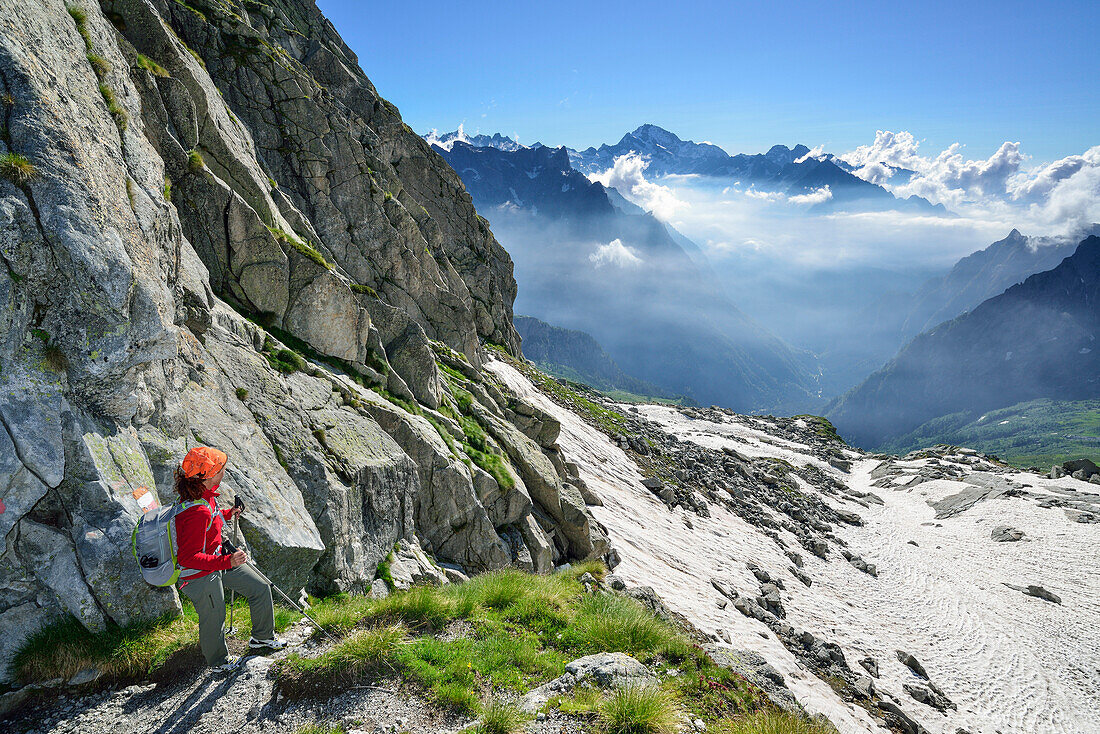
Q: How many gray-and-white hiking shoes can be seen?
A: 2